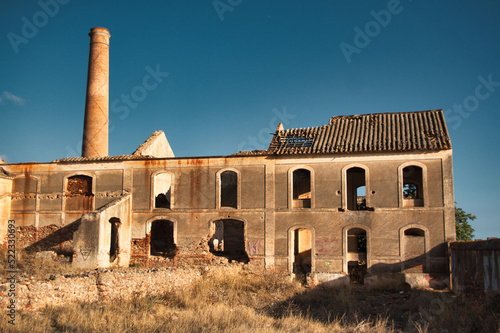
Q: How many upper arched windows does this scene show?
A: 6